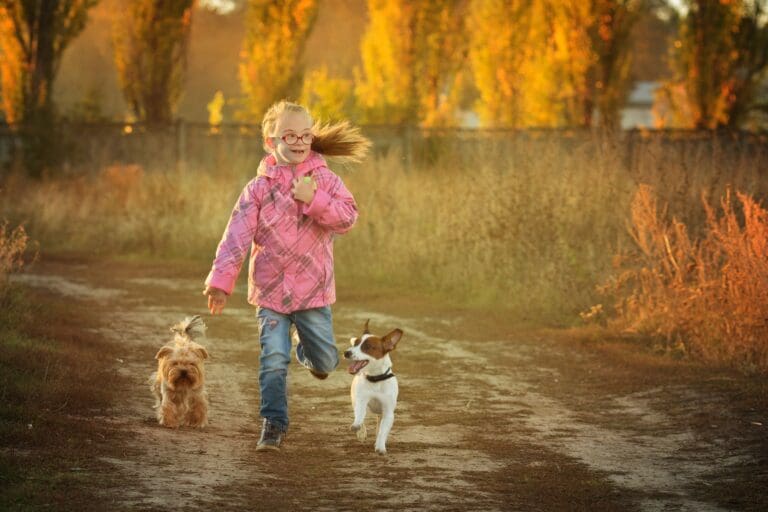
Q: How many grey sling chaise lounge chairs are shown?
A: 0